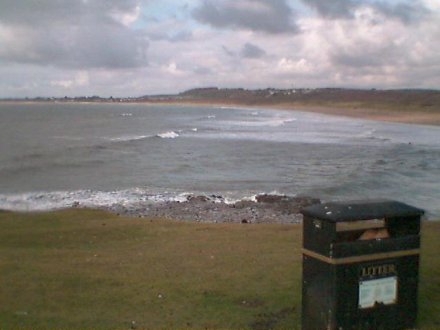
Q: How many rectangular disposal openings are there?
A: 1